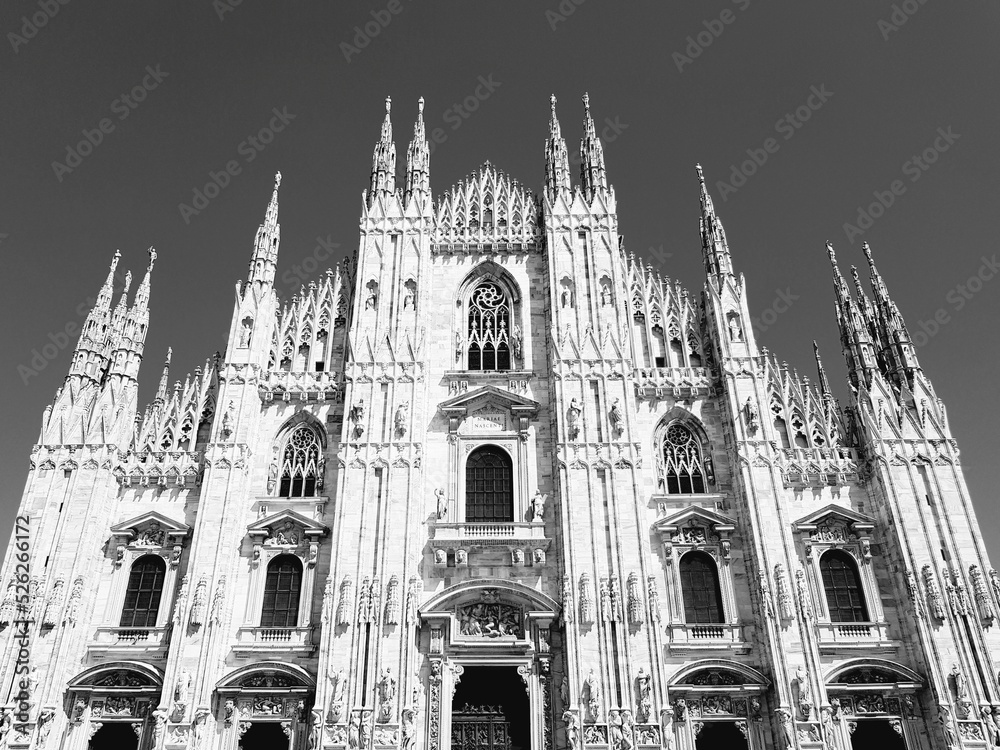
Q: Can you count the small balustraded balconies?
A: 5